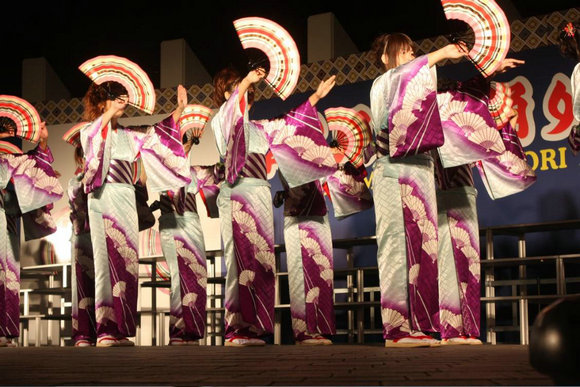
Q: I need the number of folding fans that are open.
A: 9